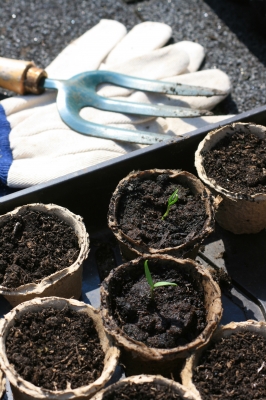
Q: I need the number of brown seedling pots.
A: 7